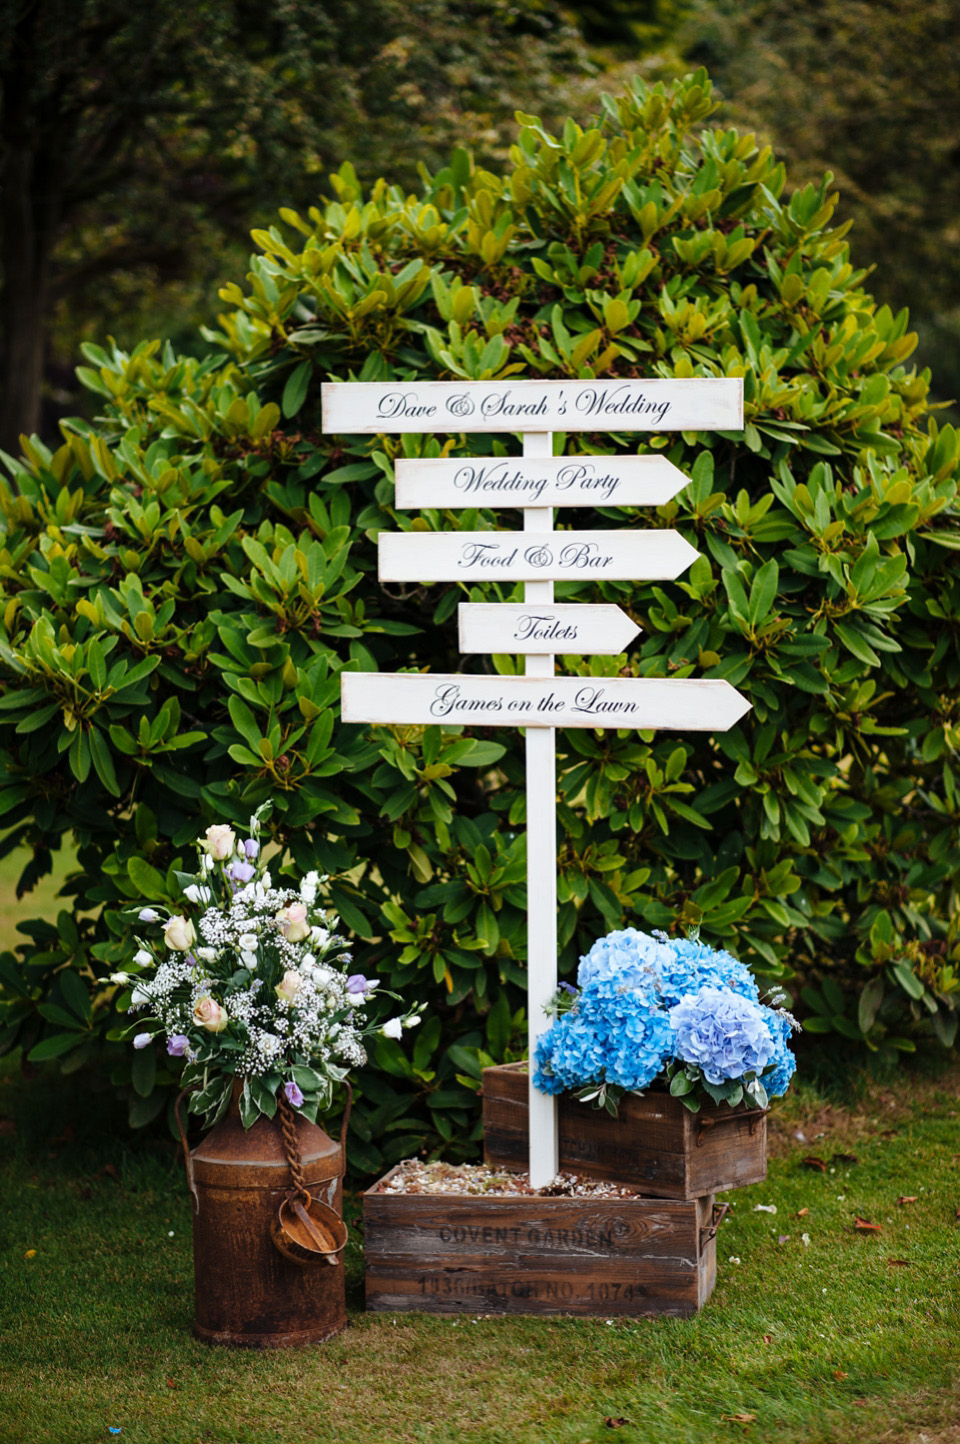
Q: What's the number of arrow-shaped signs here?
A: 4